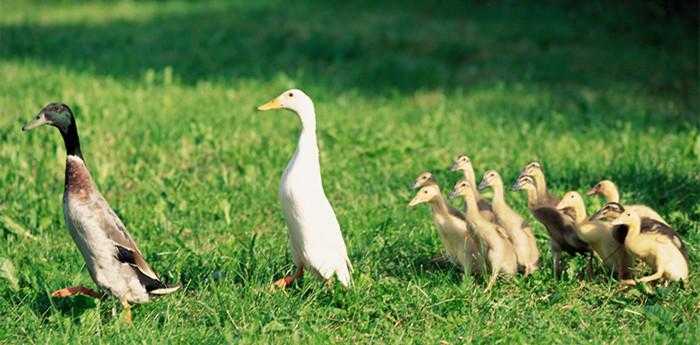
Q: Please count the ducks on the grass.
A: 13